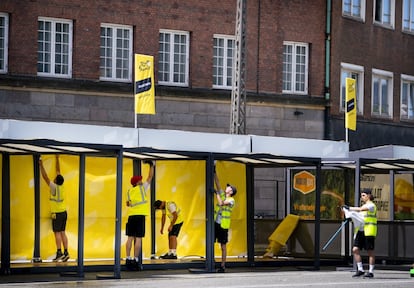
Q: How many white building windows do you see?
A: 12